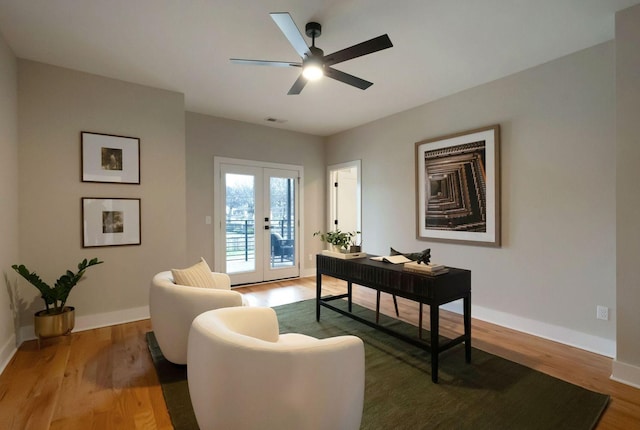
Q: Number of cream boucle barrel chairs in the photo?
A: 2